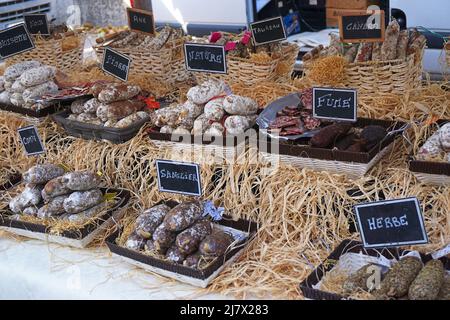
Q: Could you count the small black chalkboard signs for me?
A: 11